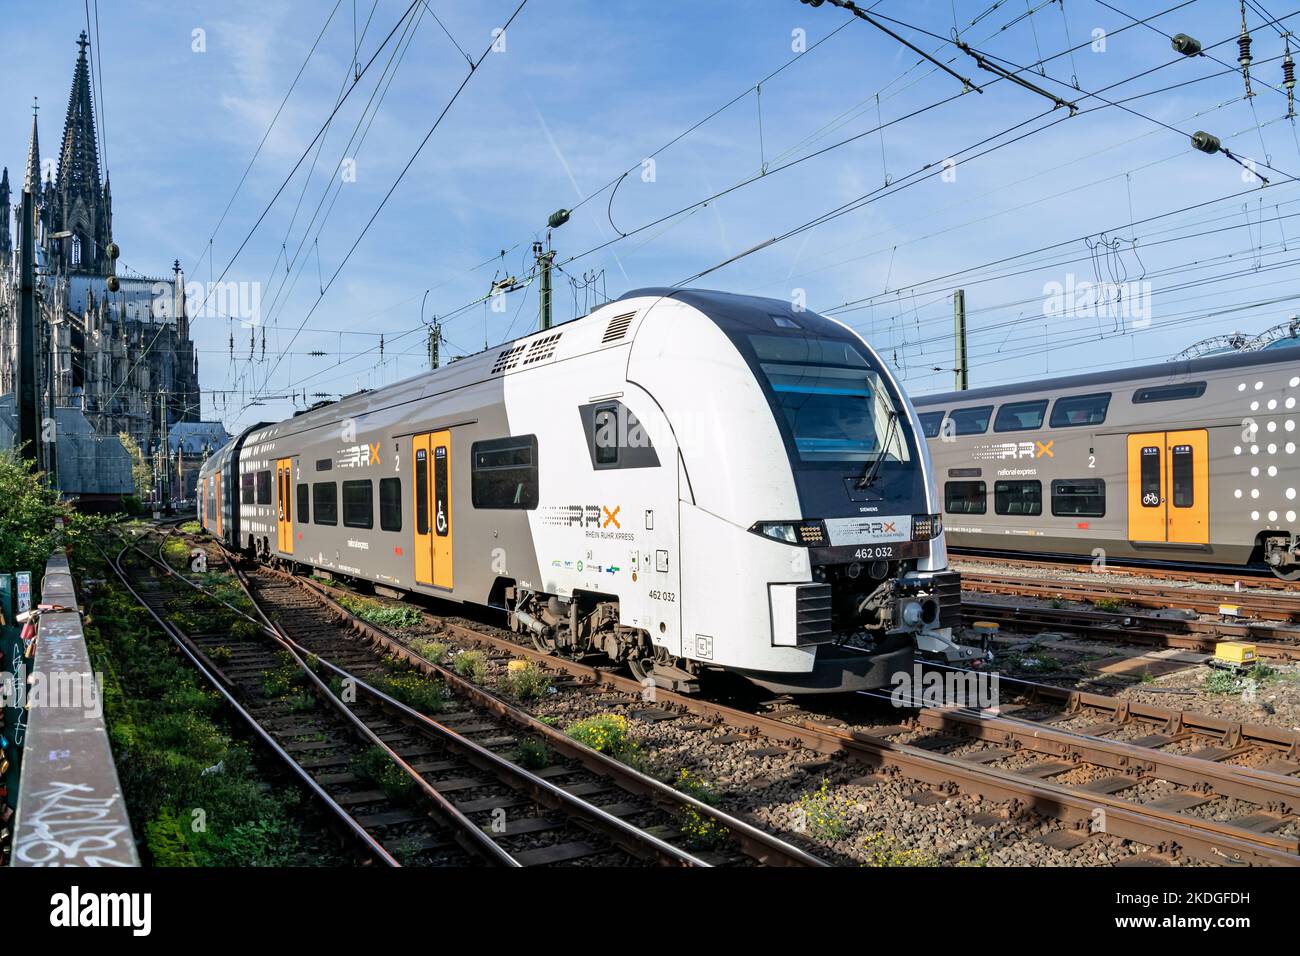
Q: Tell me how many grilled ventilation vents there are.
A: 3